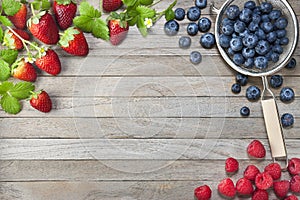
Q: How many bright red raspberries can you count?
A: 13